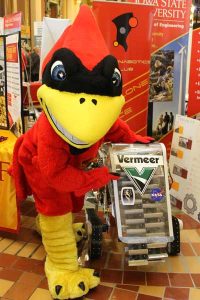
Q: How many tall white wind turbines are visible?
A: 1